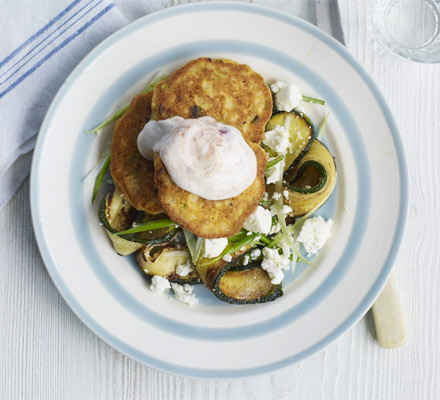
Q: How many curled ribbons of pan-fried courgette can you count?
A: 5